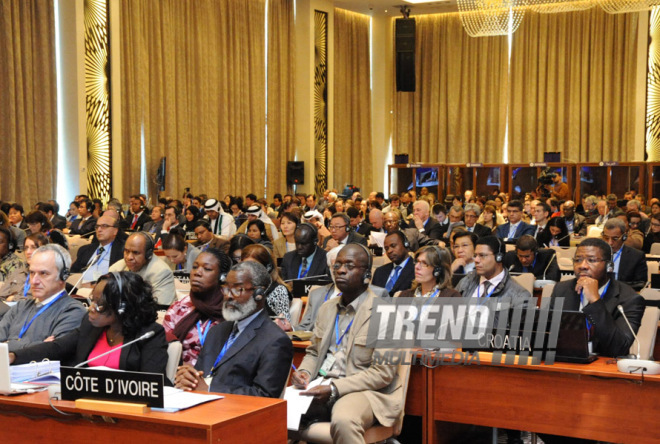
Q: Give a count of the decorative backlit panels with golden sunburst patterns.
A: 3